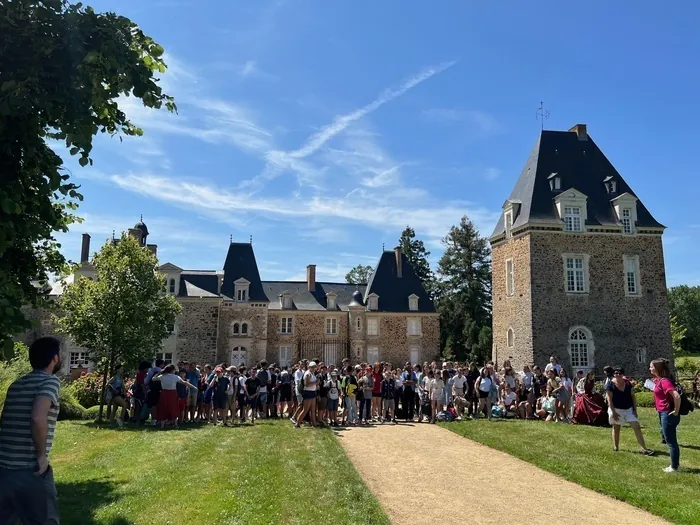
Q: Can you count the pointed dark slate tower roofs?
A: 3